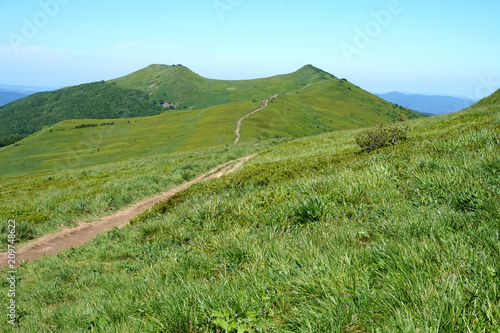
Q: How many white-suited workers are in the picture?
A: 0